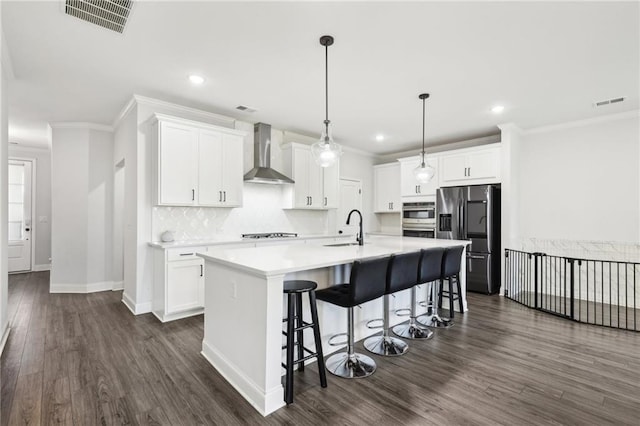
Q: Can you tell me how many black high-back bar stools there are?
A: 4